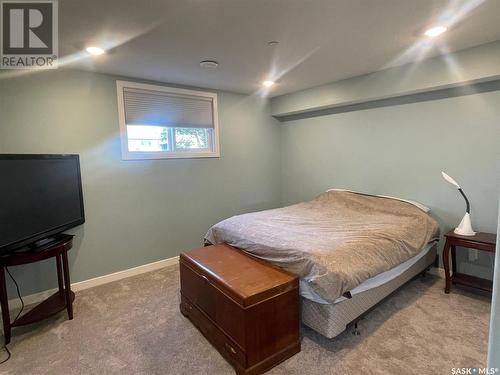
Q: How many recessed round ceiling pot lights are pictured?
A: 3